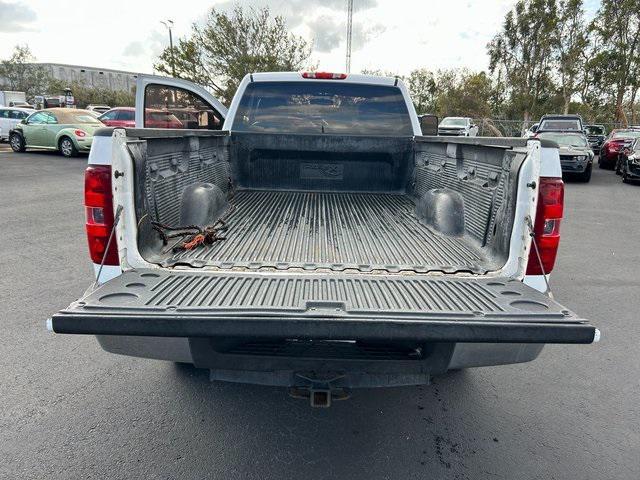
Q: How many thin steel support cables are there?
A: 2